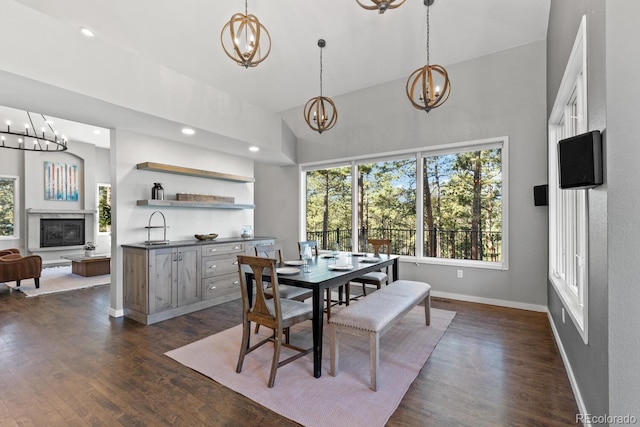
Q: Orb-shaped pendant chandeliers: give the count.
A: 4